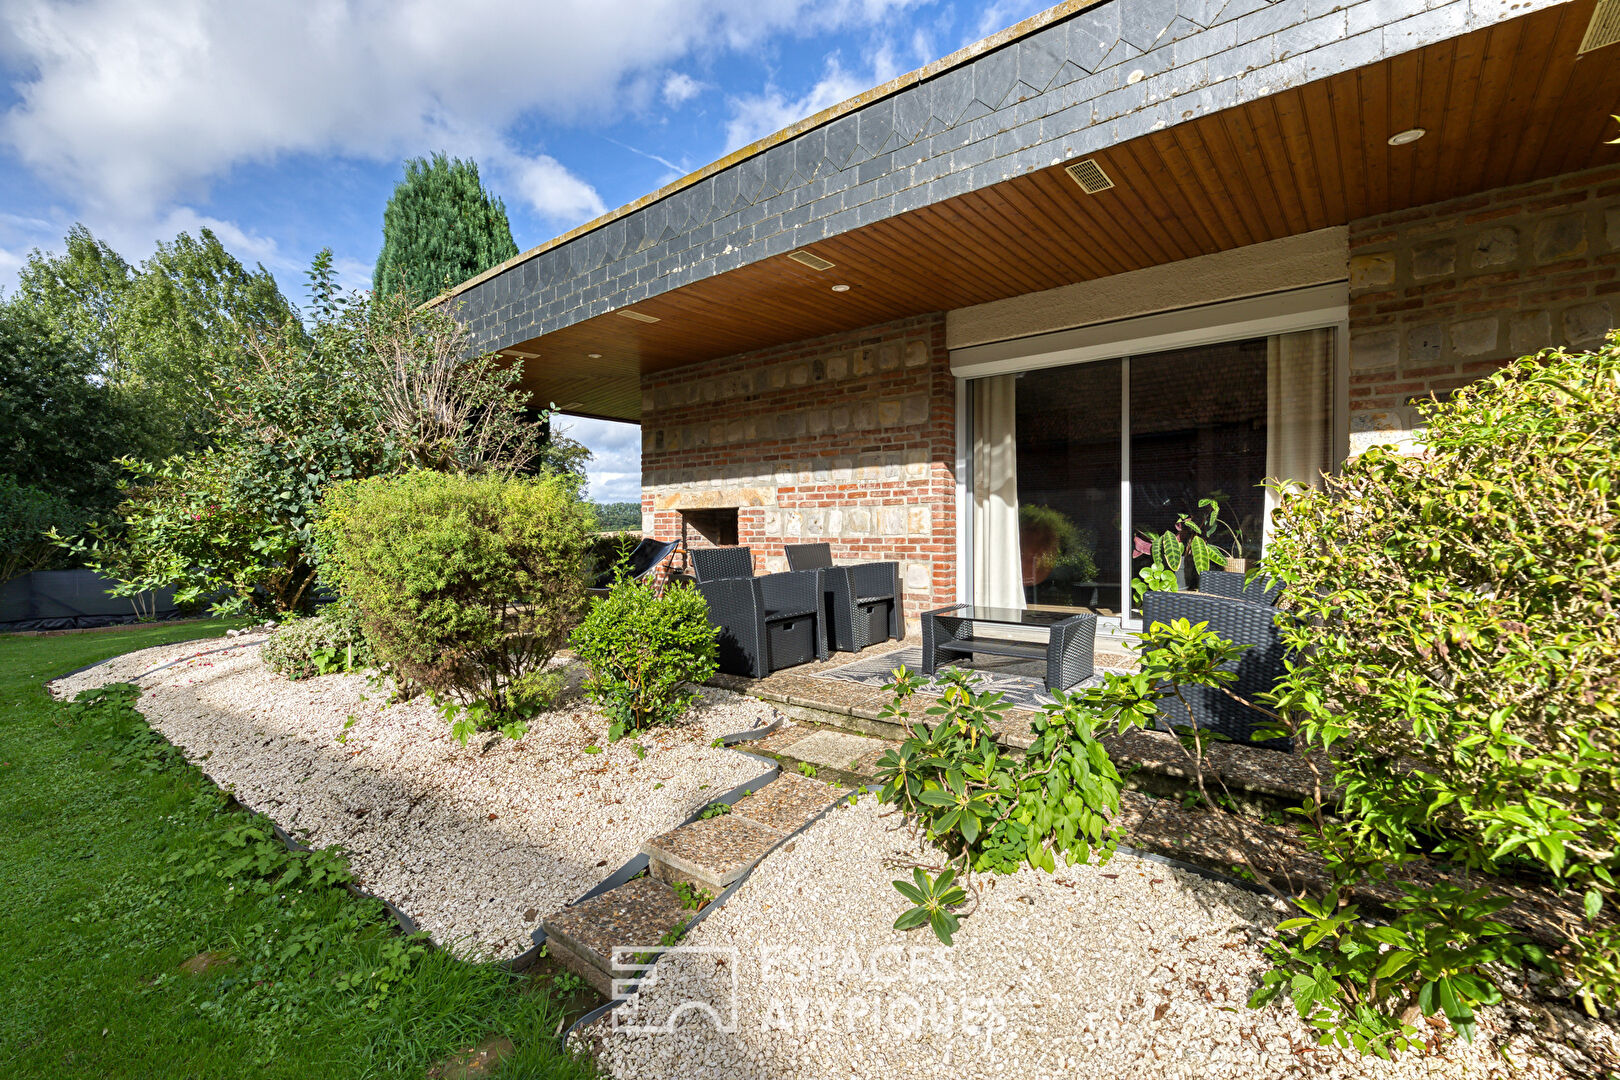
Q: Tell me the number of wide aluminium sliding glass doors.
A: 1